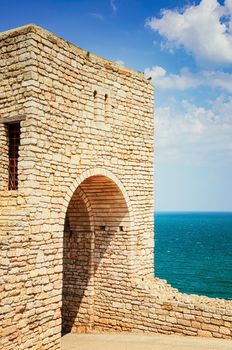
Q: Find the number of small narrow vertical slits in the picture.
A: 2